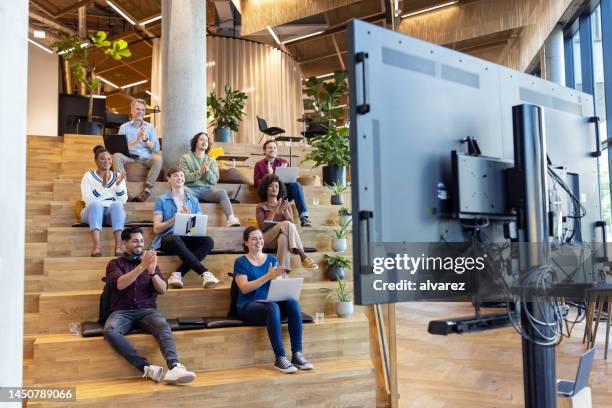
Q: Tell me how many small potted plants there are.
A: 5